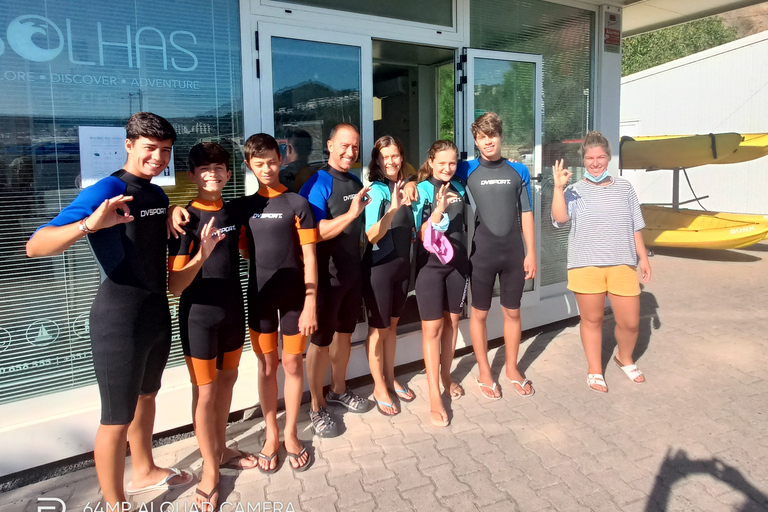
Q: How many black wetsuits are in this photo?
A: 7